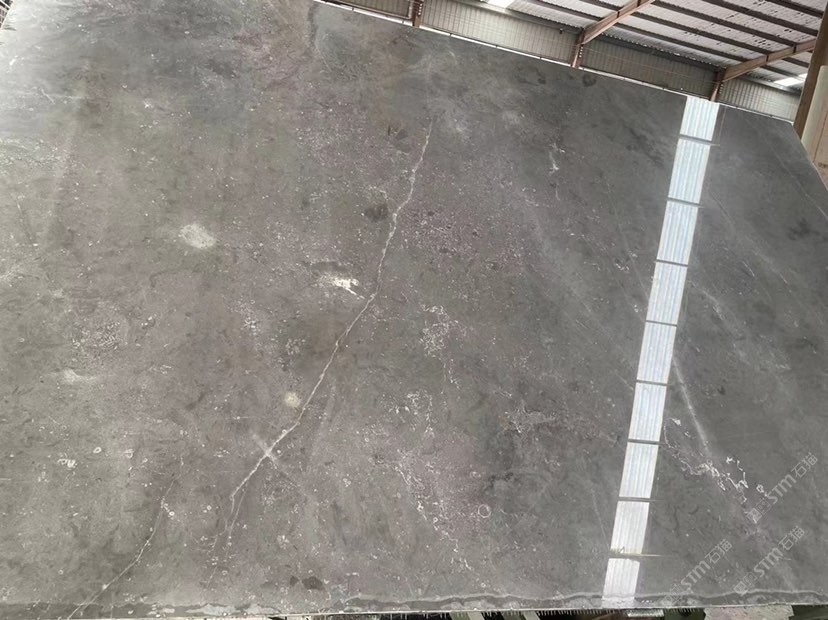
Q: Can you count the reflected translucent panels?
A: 9